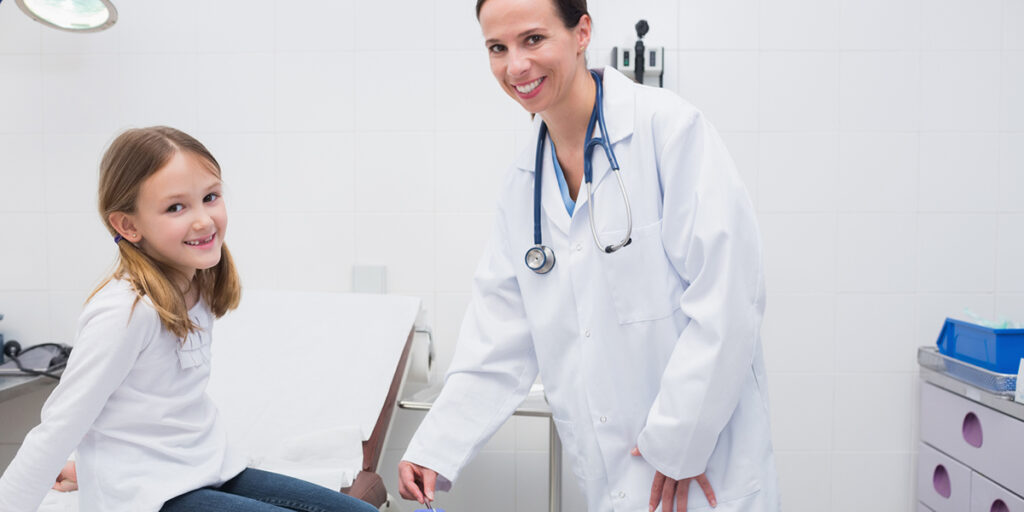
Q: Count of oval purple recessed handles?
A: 3